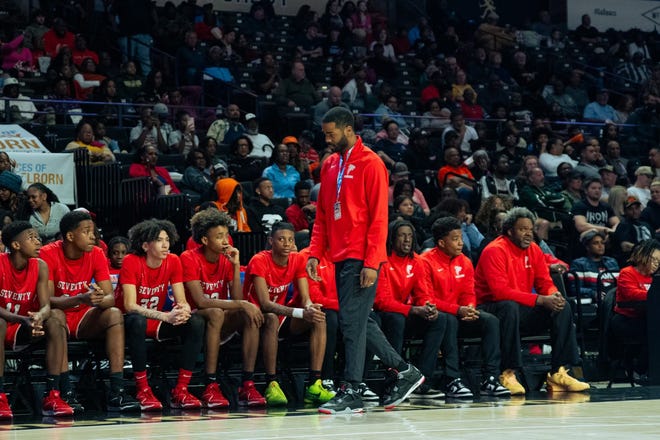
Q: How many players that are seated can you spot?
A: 5